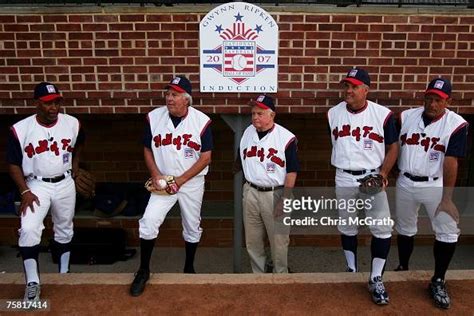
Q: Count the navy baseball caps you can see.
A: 5